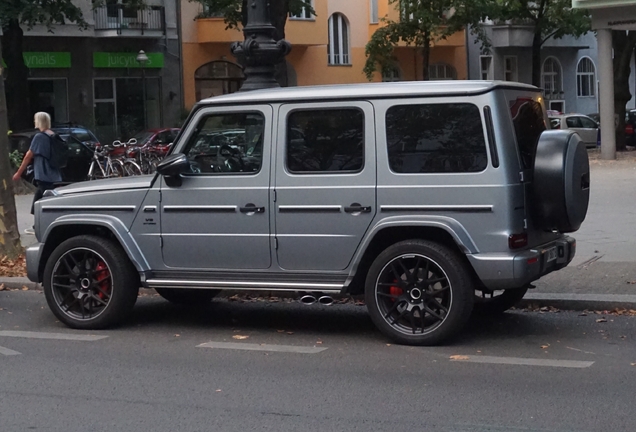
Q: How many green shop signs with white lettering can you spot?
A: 2